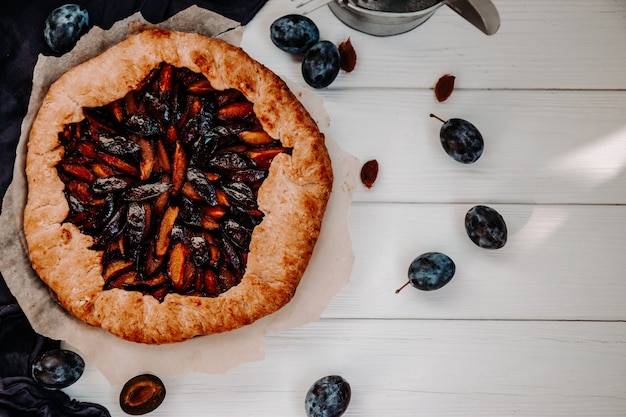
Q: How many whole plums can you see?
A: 8